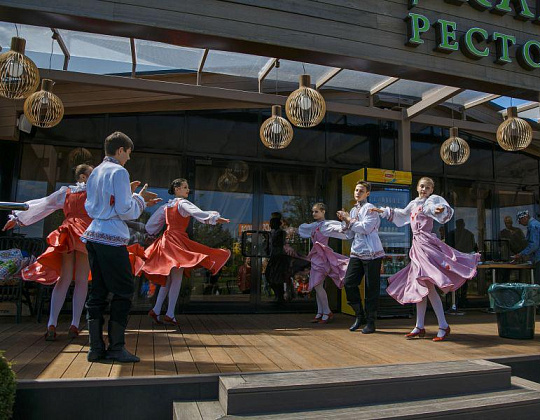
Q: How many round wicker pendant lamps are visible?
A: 6